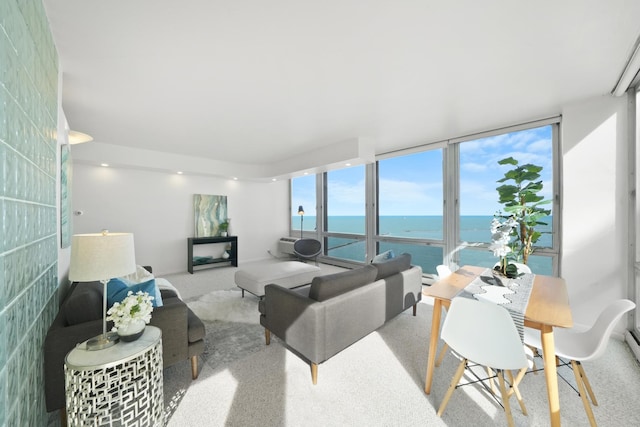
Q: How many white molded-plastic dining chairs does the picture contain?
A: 4